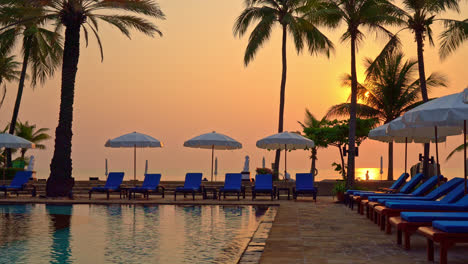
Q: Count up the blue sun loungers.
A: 15